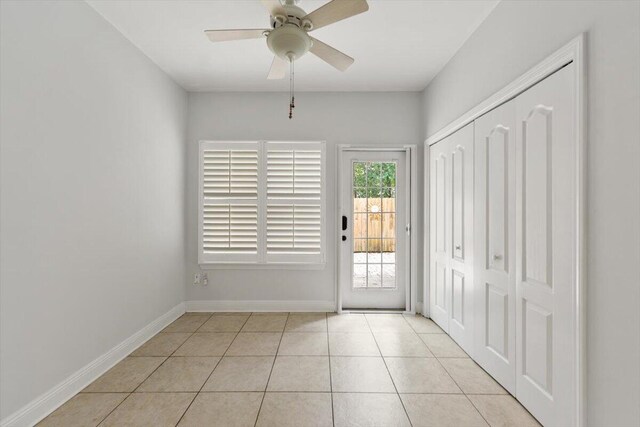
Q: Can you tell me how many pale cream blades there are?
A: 5